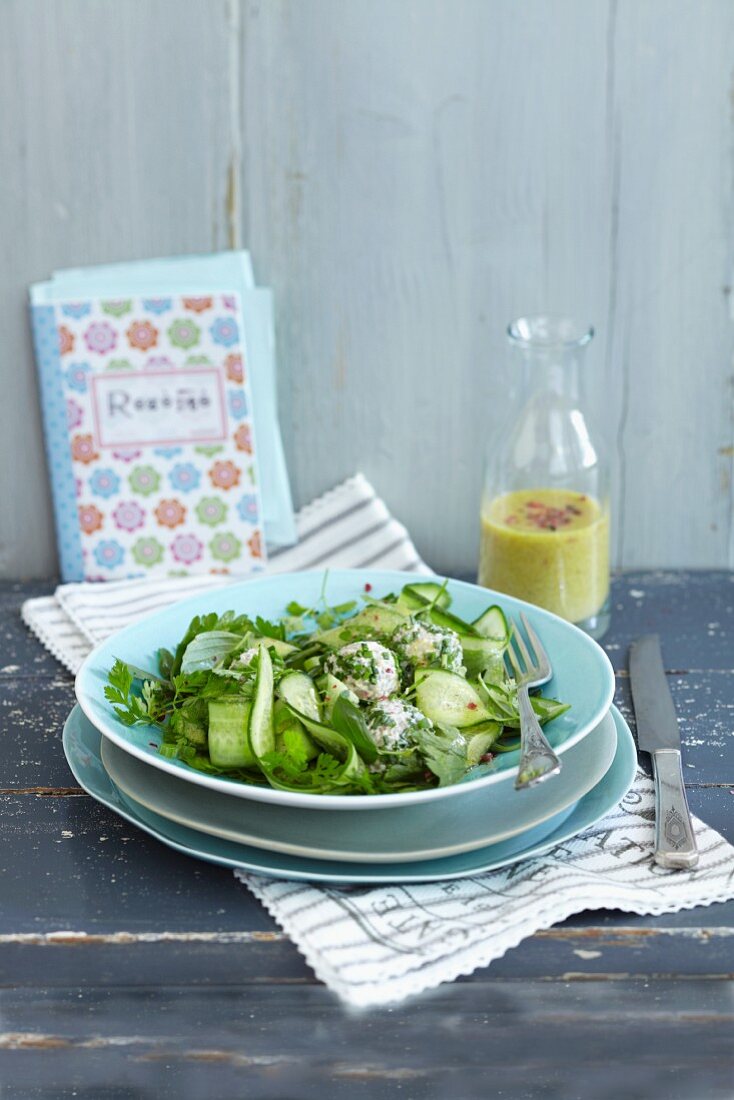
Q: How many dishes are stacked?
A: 3